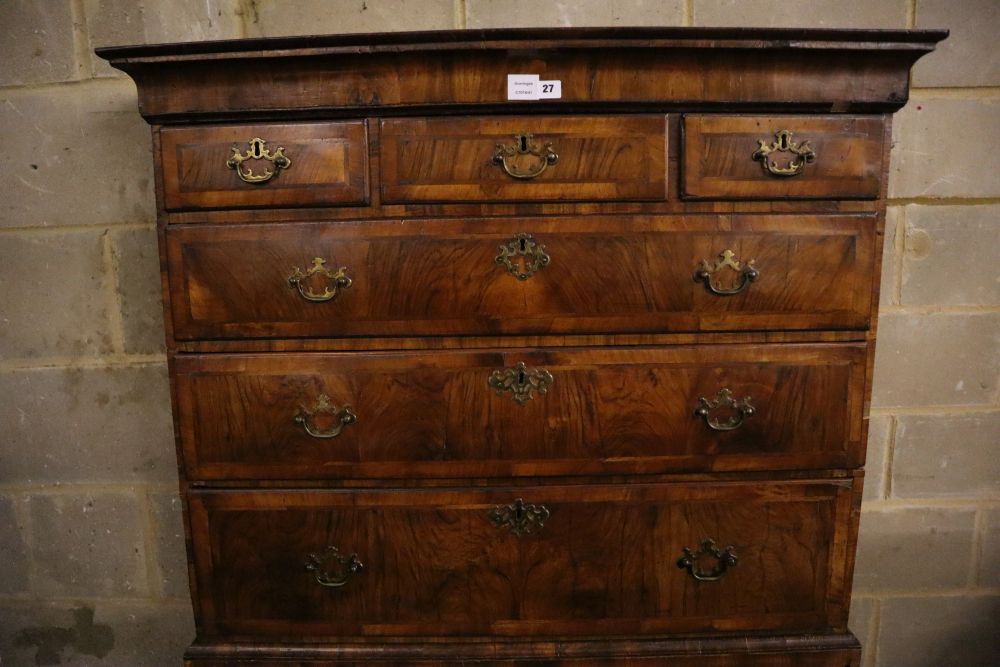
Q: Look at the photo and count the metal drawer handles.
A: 9